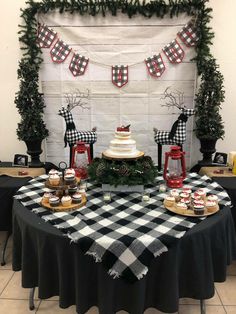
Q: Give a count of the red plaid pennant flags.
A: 7